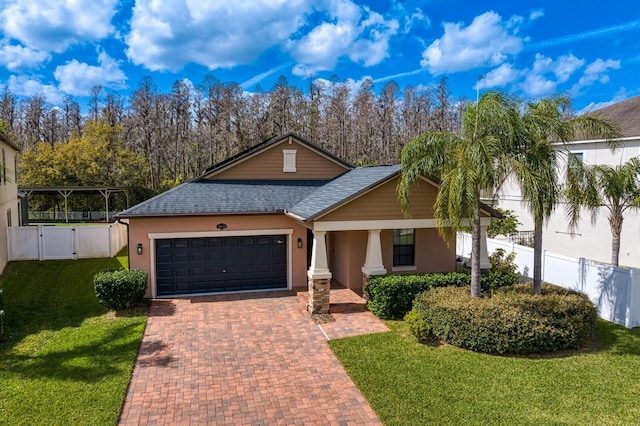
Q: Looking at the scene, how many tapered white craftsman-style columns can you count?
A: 3